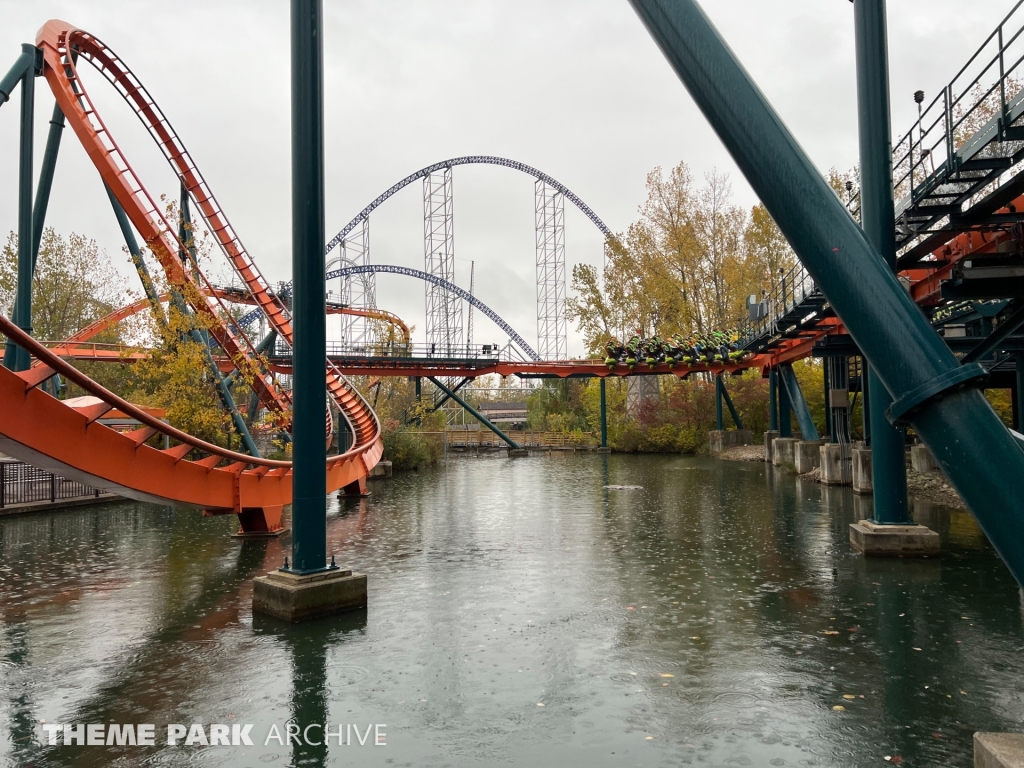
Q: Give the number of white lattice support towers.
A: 3